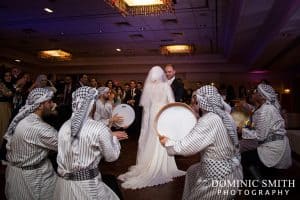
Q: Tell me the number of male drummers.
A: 5